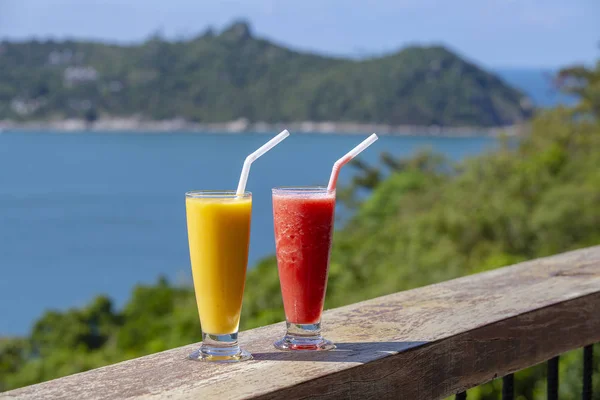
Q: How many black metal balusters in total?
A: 4